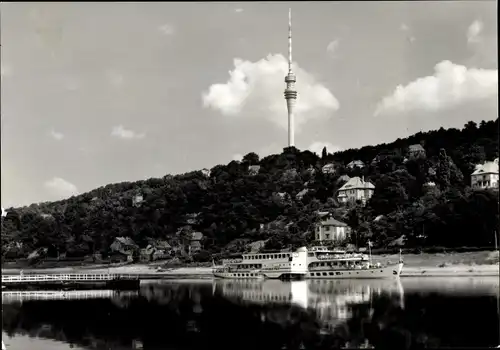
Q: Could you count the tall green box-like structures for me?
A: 0